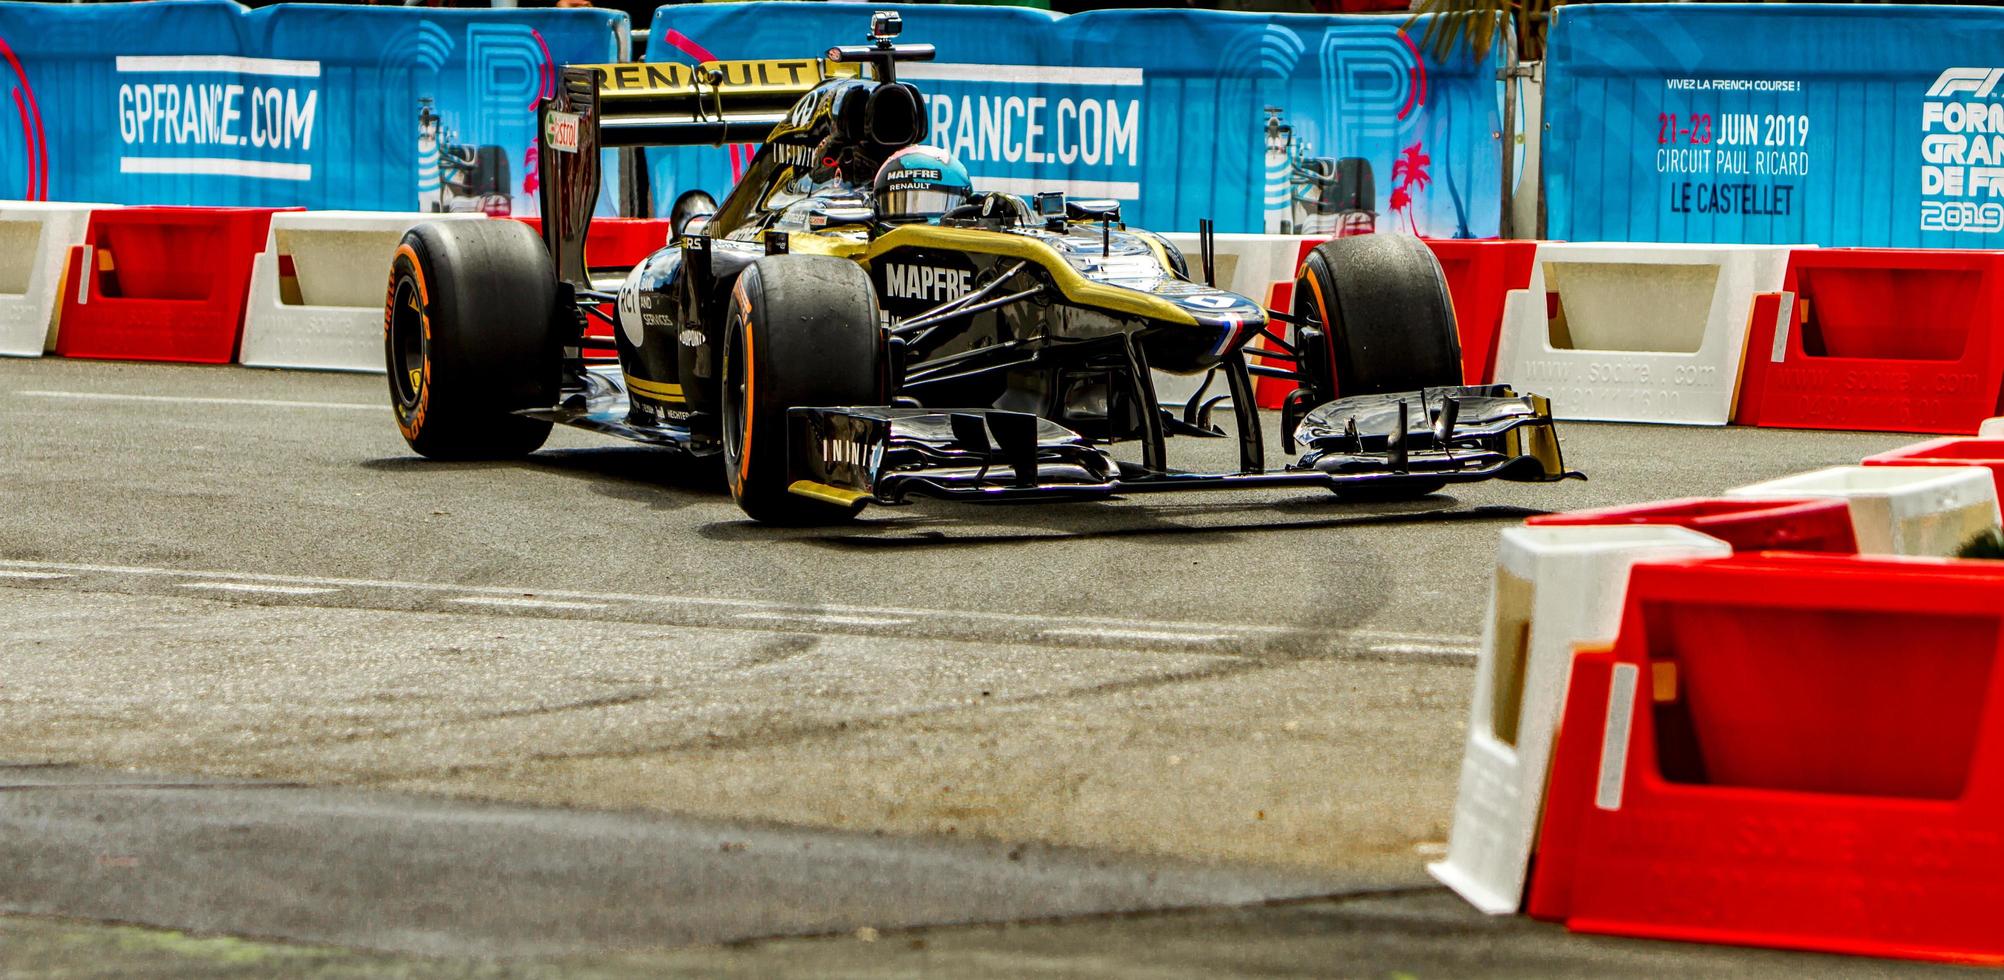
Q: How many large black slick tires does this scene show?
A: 3